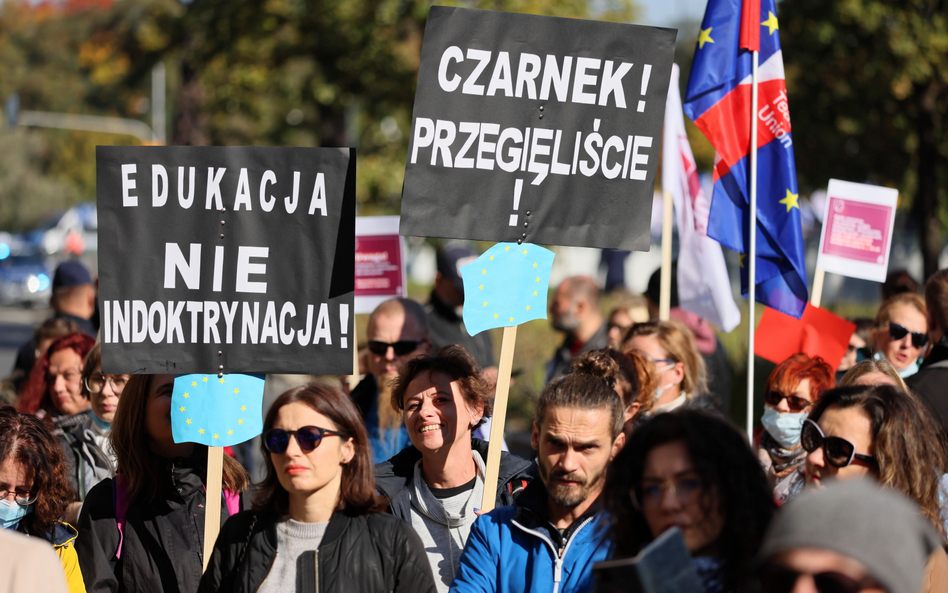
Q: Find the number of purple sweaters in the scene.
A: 0